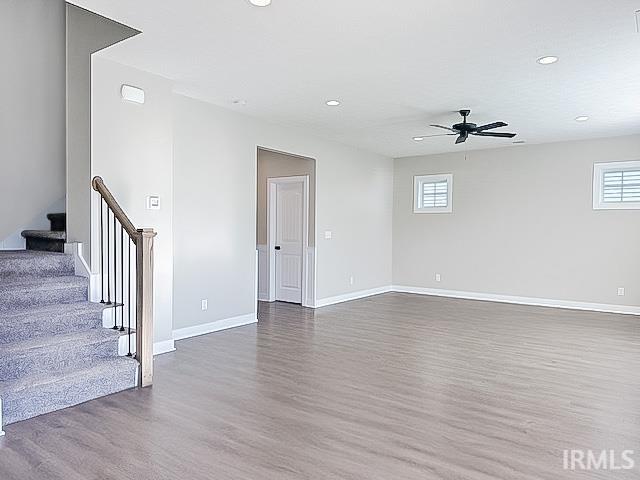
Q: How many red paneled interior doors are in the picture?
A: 0